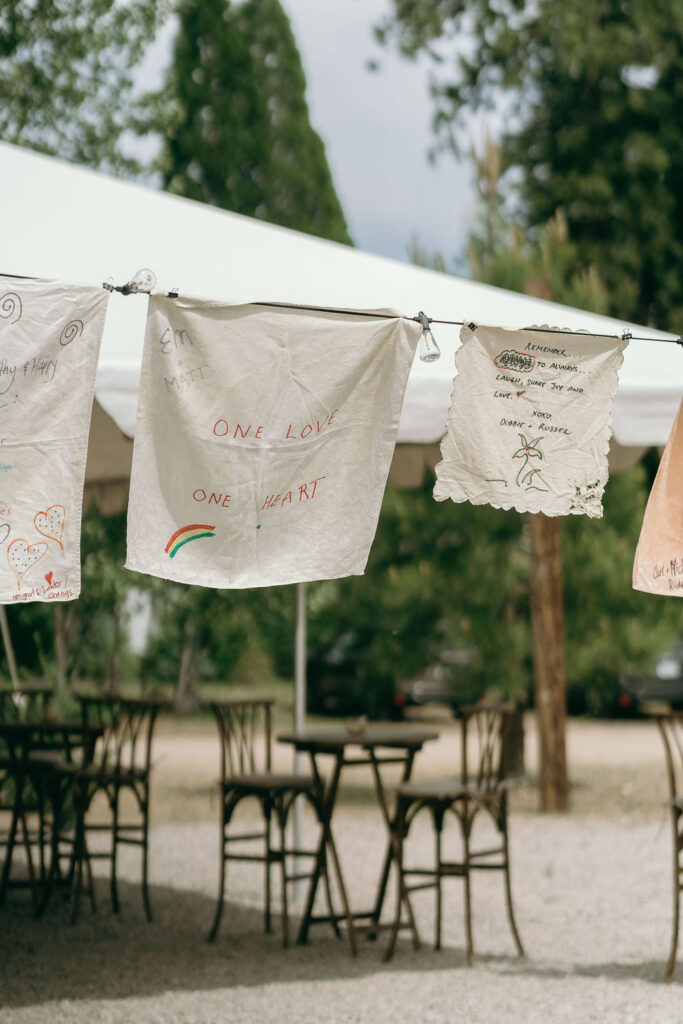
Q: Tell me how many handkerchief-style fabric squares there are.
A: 4